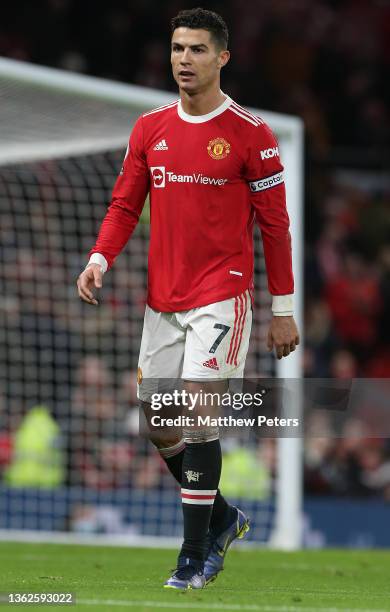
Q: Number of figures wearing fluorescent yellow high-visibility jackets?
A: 2